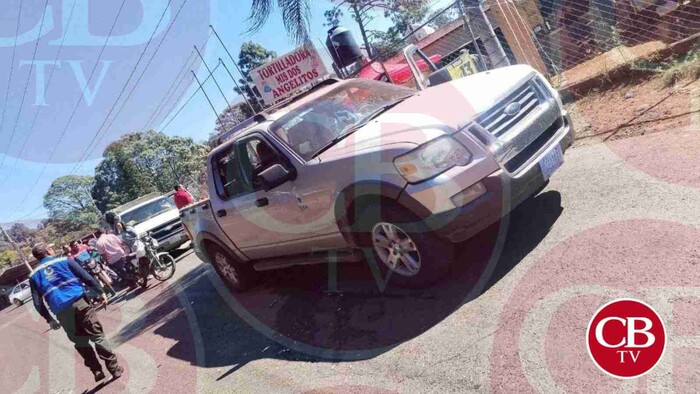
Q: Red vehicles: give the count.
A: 0